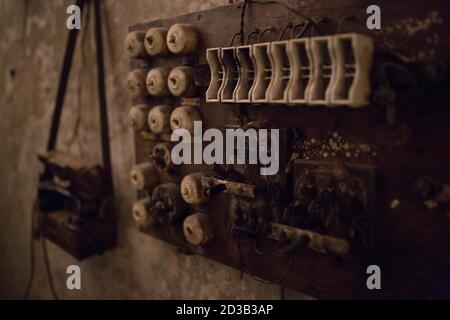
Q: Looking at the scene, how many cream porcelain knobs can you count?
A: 13